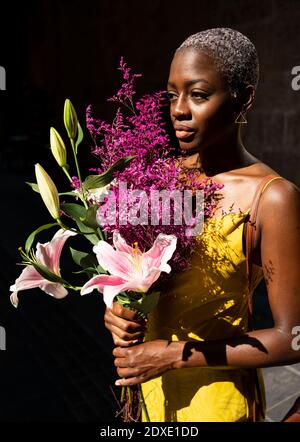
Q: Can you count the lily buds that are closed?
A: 3